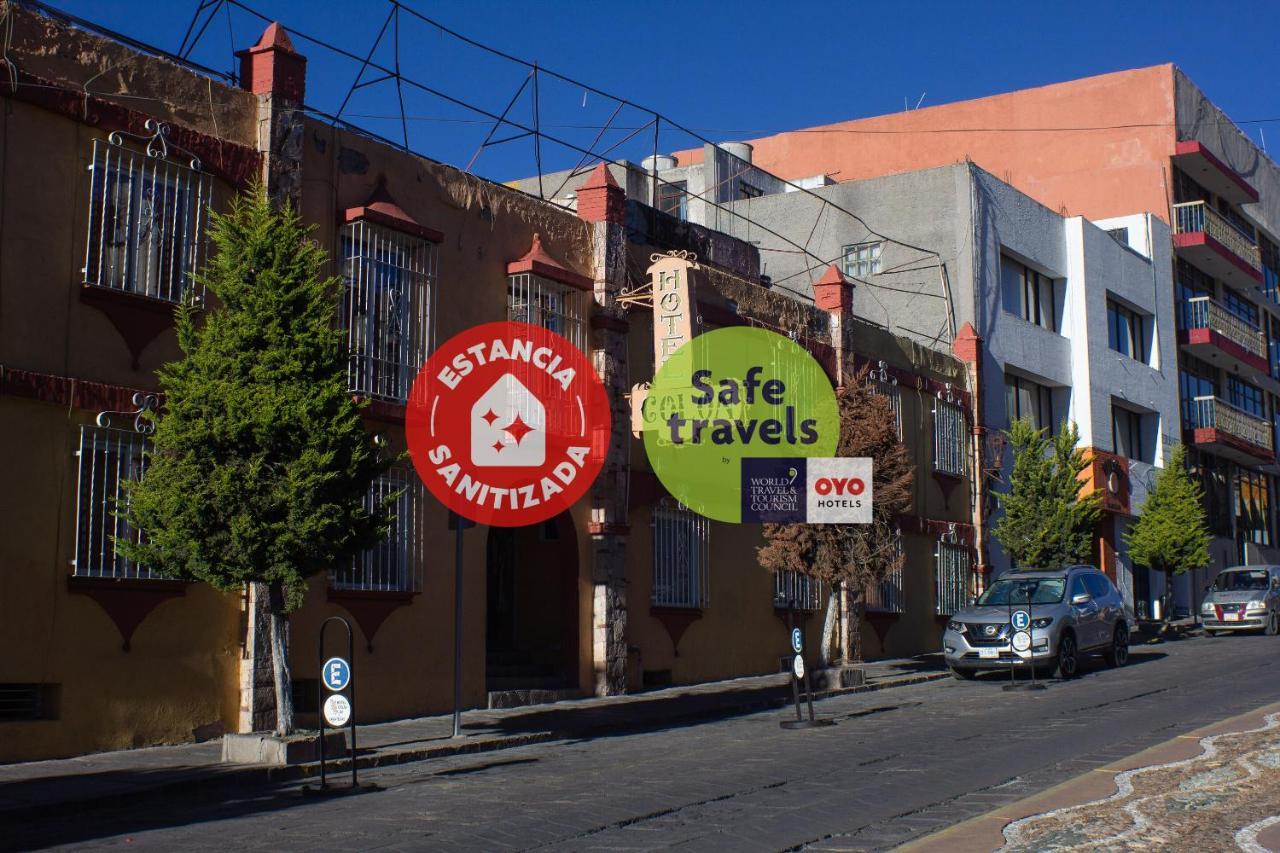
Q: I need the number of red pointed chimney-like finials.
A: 4